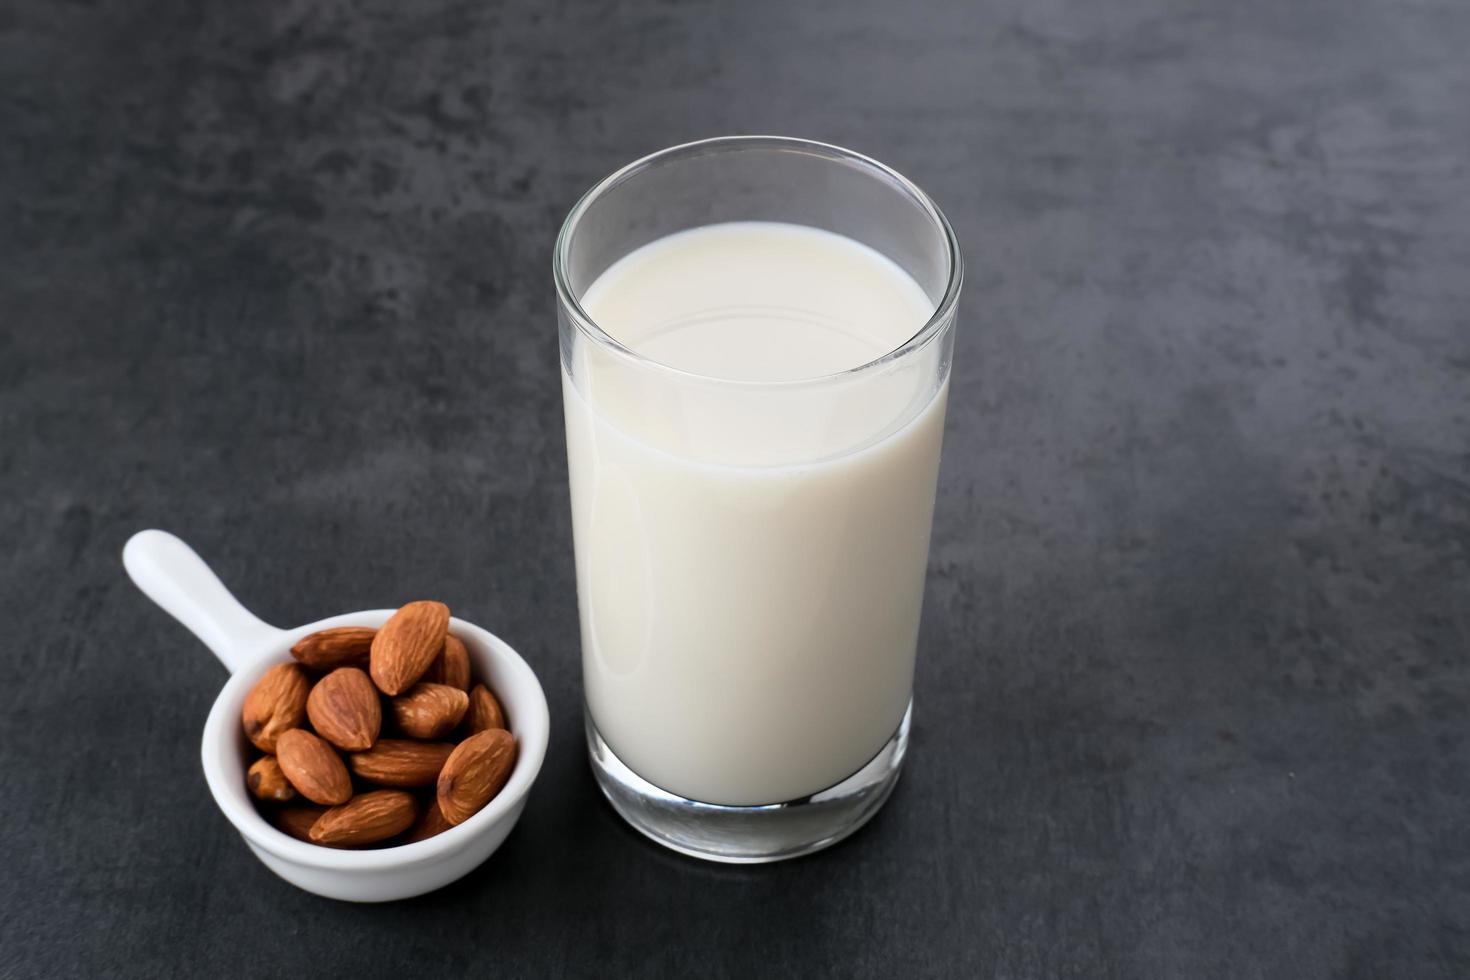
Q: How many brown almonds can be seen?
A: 14